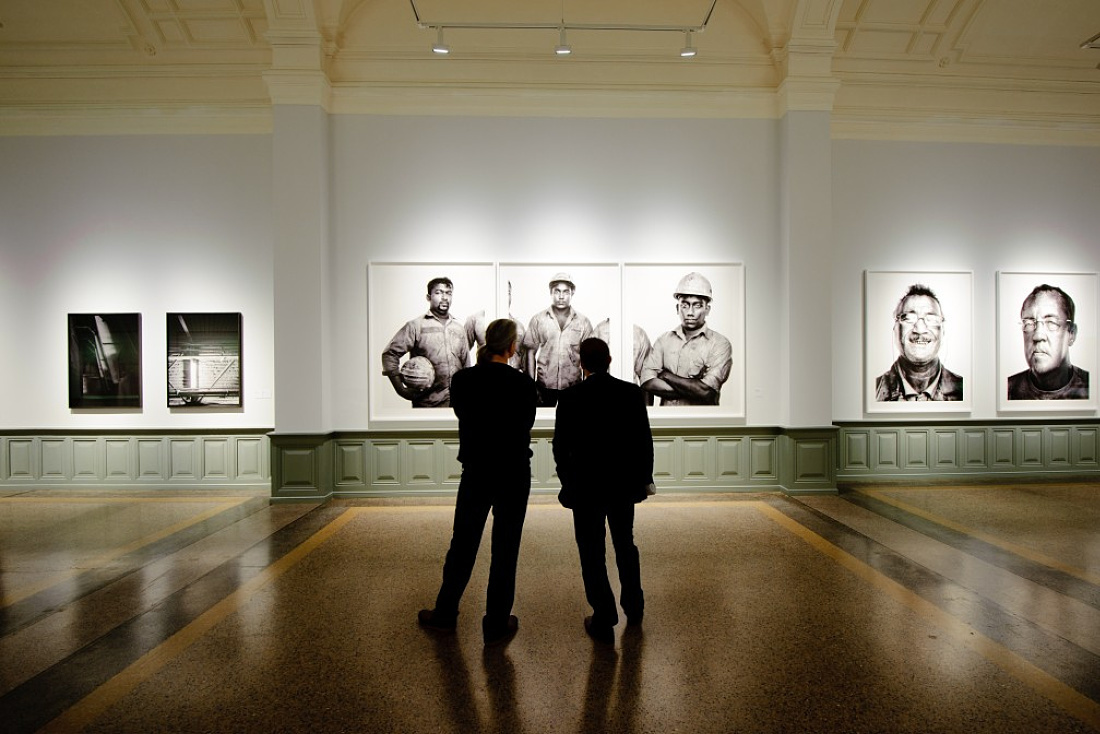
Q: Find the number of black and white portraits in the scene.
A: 5